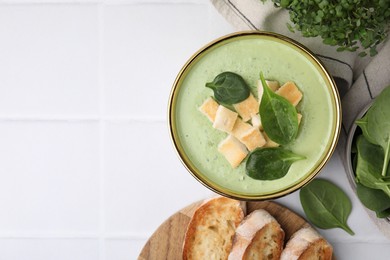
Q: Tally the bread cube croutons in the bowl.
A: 11